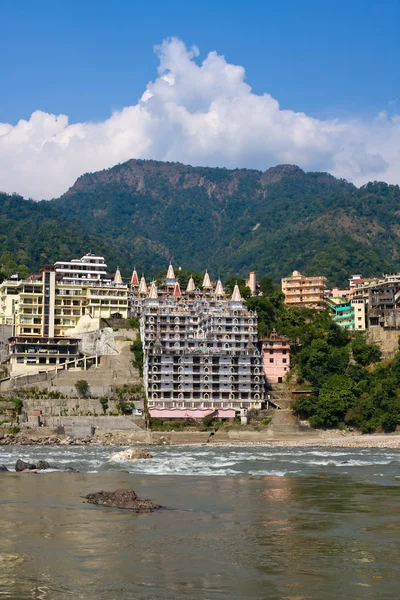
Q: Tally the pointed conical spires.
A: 10